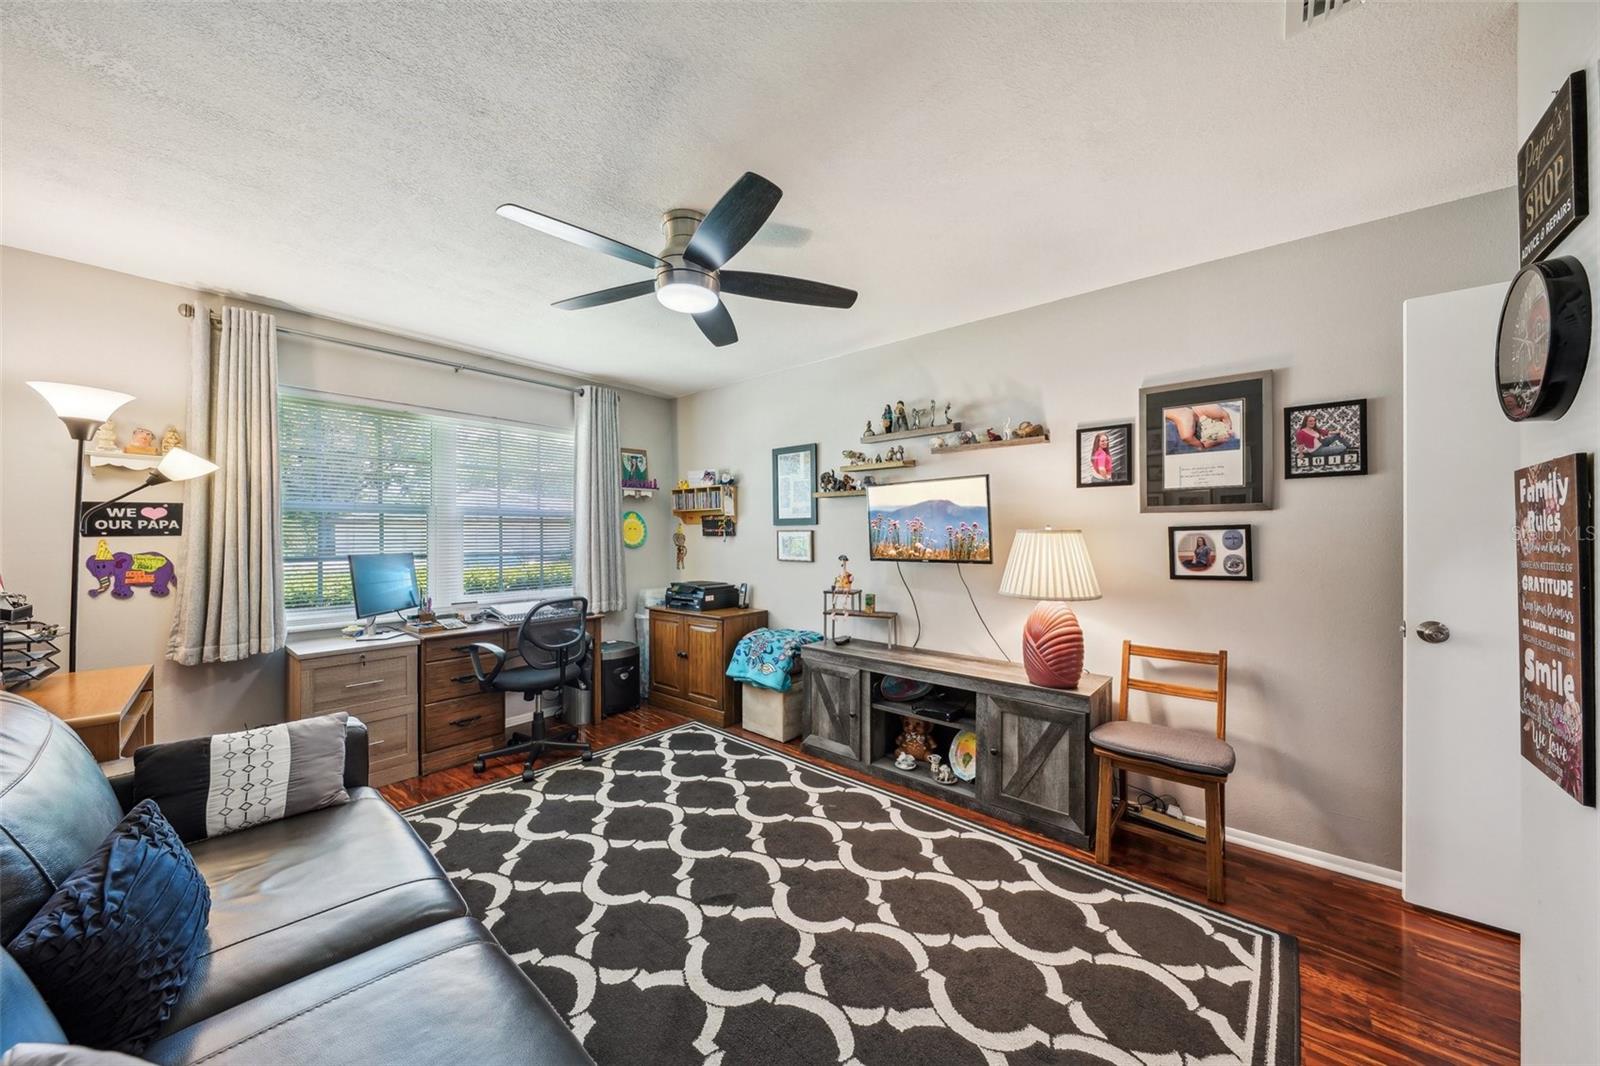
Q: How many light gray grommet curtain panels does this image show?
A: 2